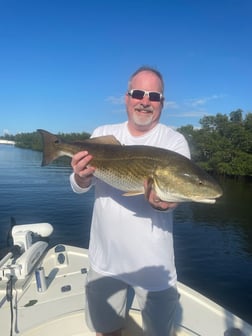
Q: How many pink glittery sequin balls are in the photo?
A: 0